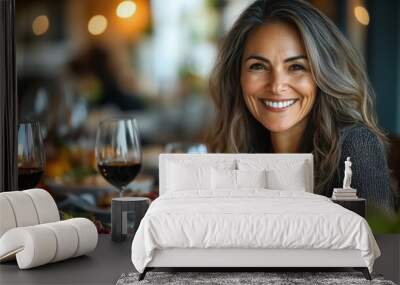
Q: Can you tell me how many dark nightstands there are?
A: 2